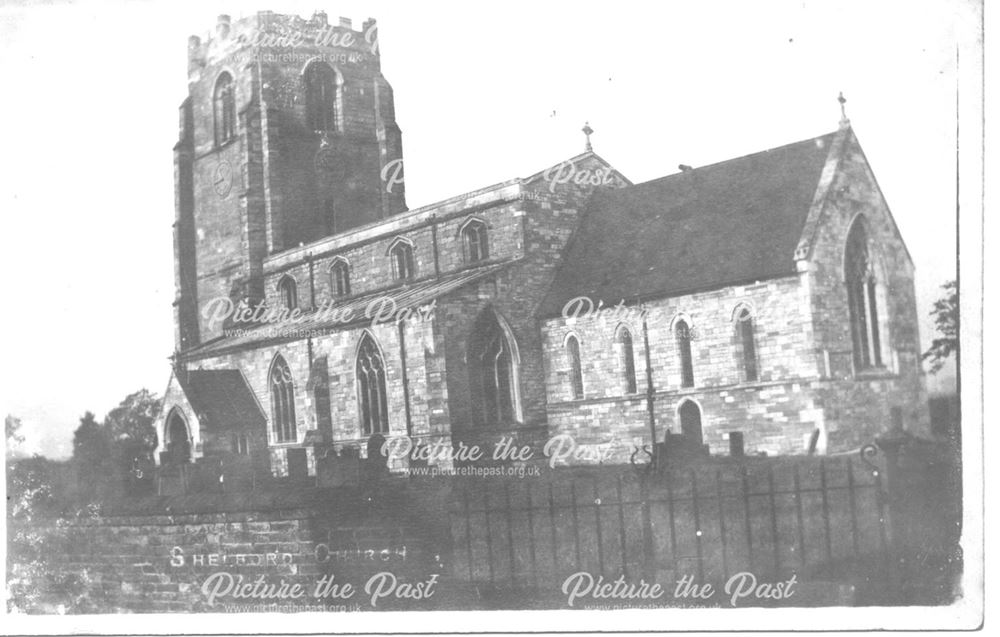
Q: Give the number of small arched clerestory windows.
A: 4